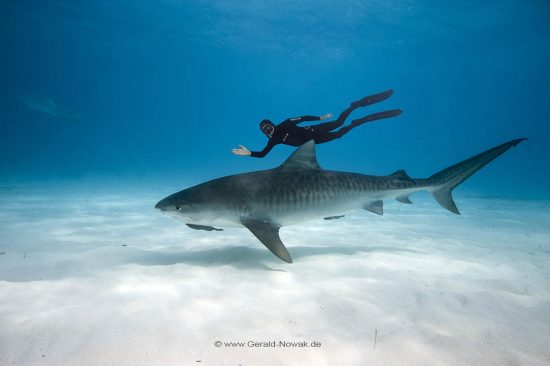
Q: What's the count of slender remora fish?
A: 2